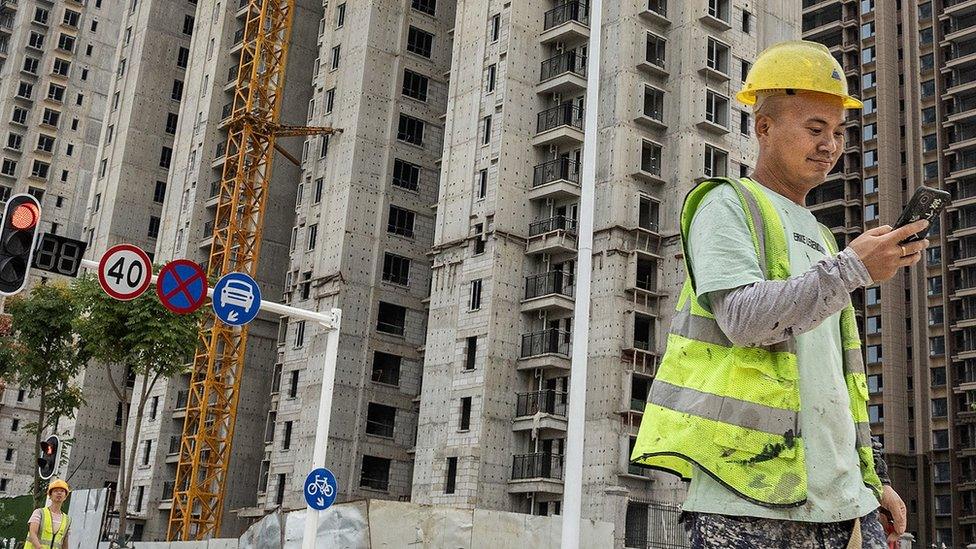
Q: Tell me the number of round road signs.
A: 4